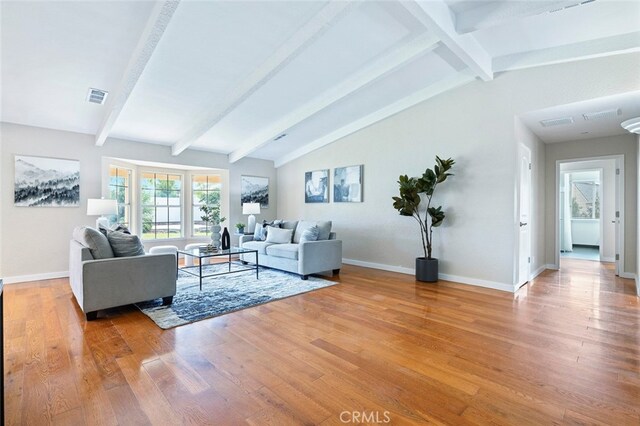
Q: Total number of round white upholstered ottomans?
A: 2